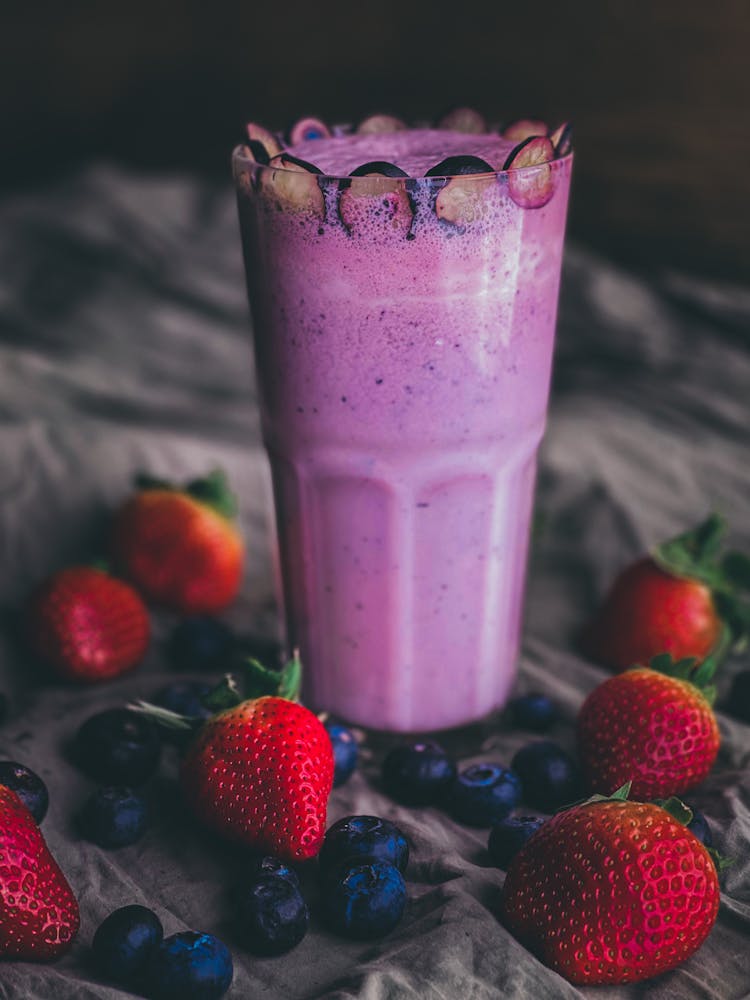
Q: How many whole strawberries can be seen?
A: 6